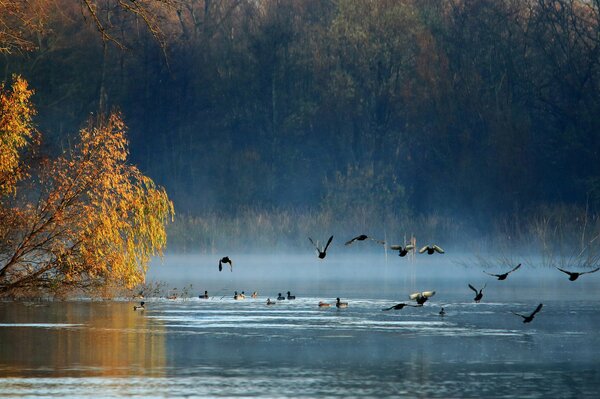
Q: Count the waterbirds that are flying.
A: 11